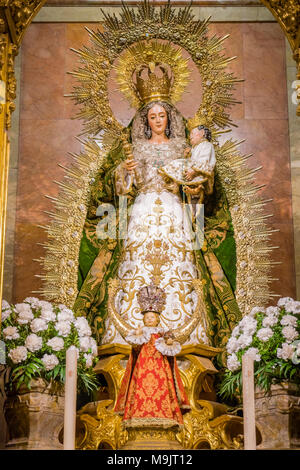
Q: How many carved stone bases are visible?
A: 2